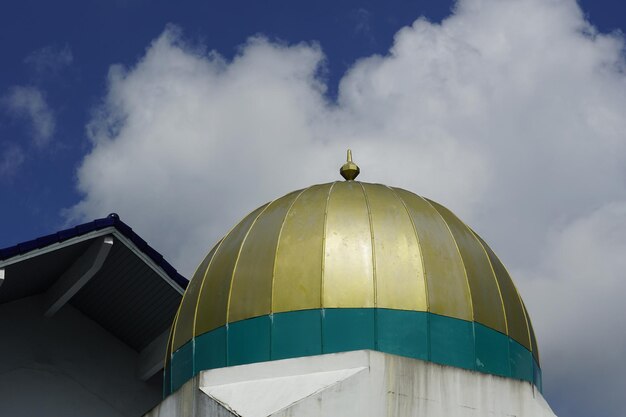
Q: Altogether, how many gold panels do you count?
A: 11